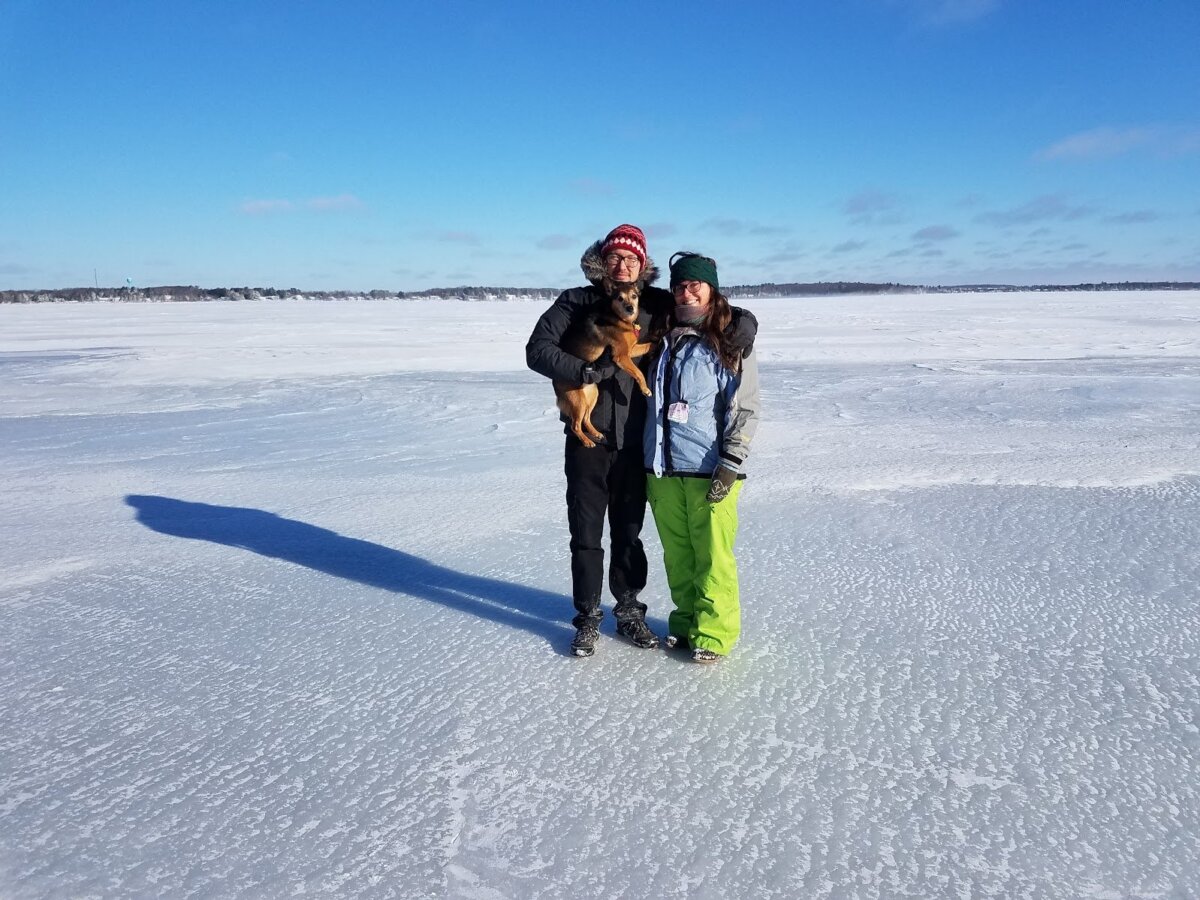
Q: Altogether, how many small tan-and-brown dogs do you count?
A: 1